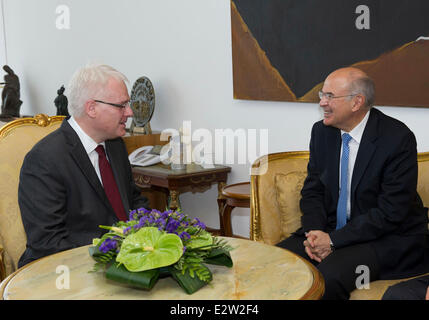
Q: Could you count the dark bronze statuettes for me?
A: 2